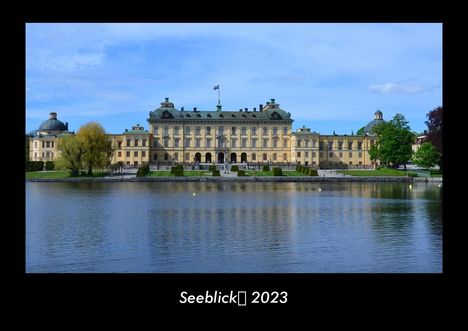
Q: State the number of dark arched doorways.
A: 5